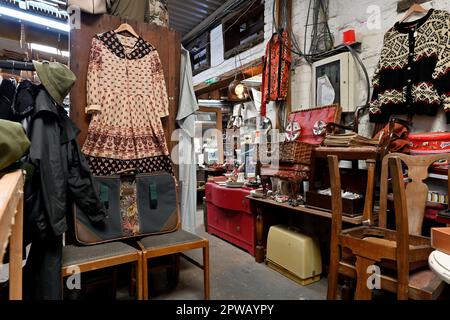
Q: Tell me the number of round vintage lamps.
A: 1